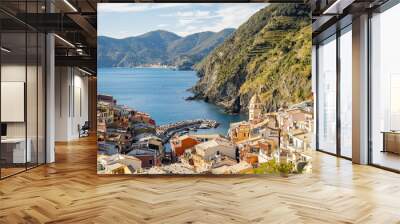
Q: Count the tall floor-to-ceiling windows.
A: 3